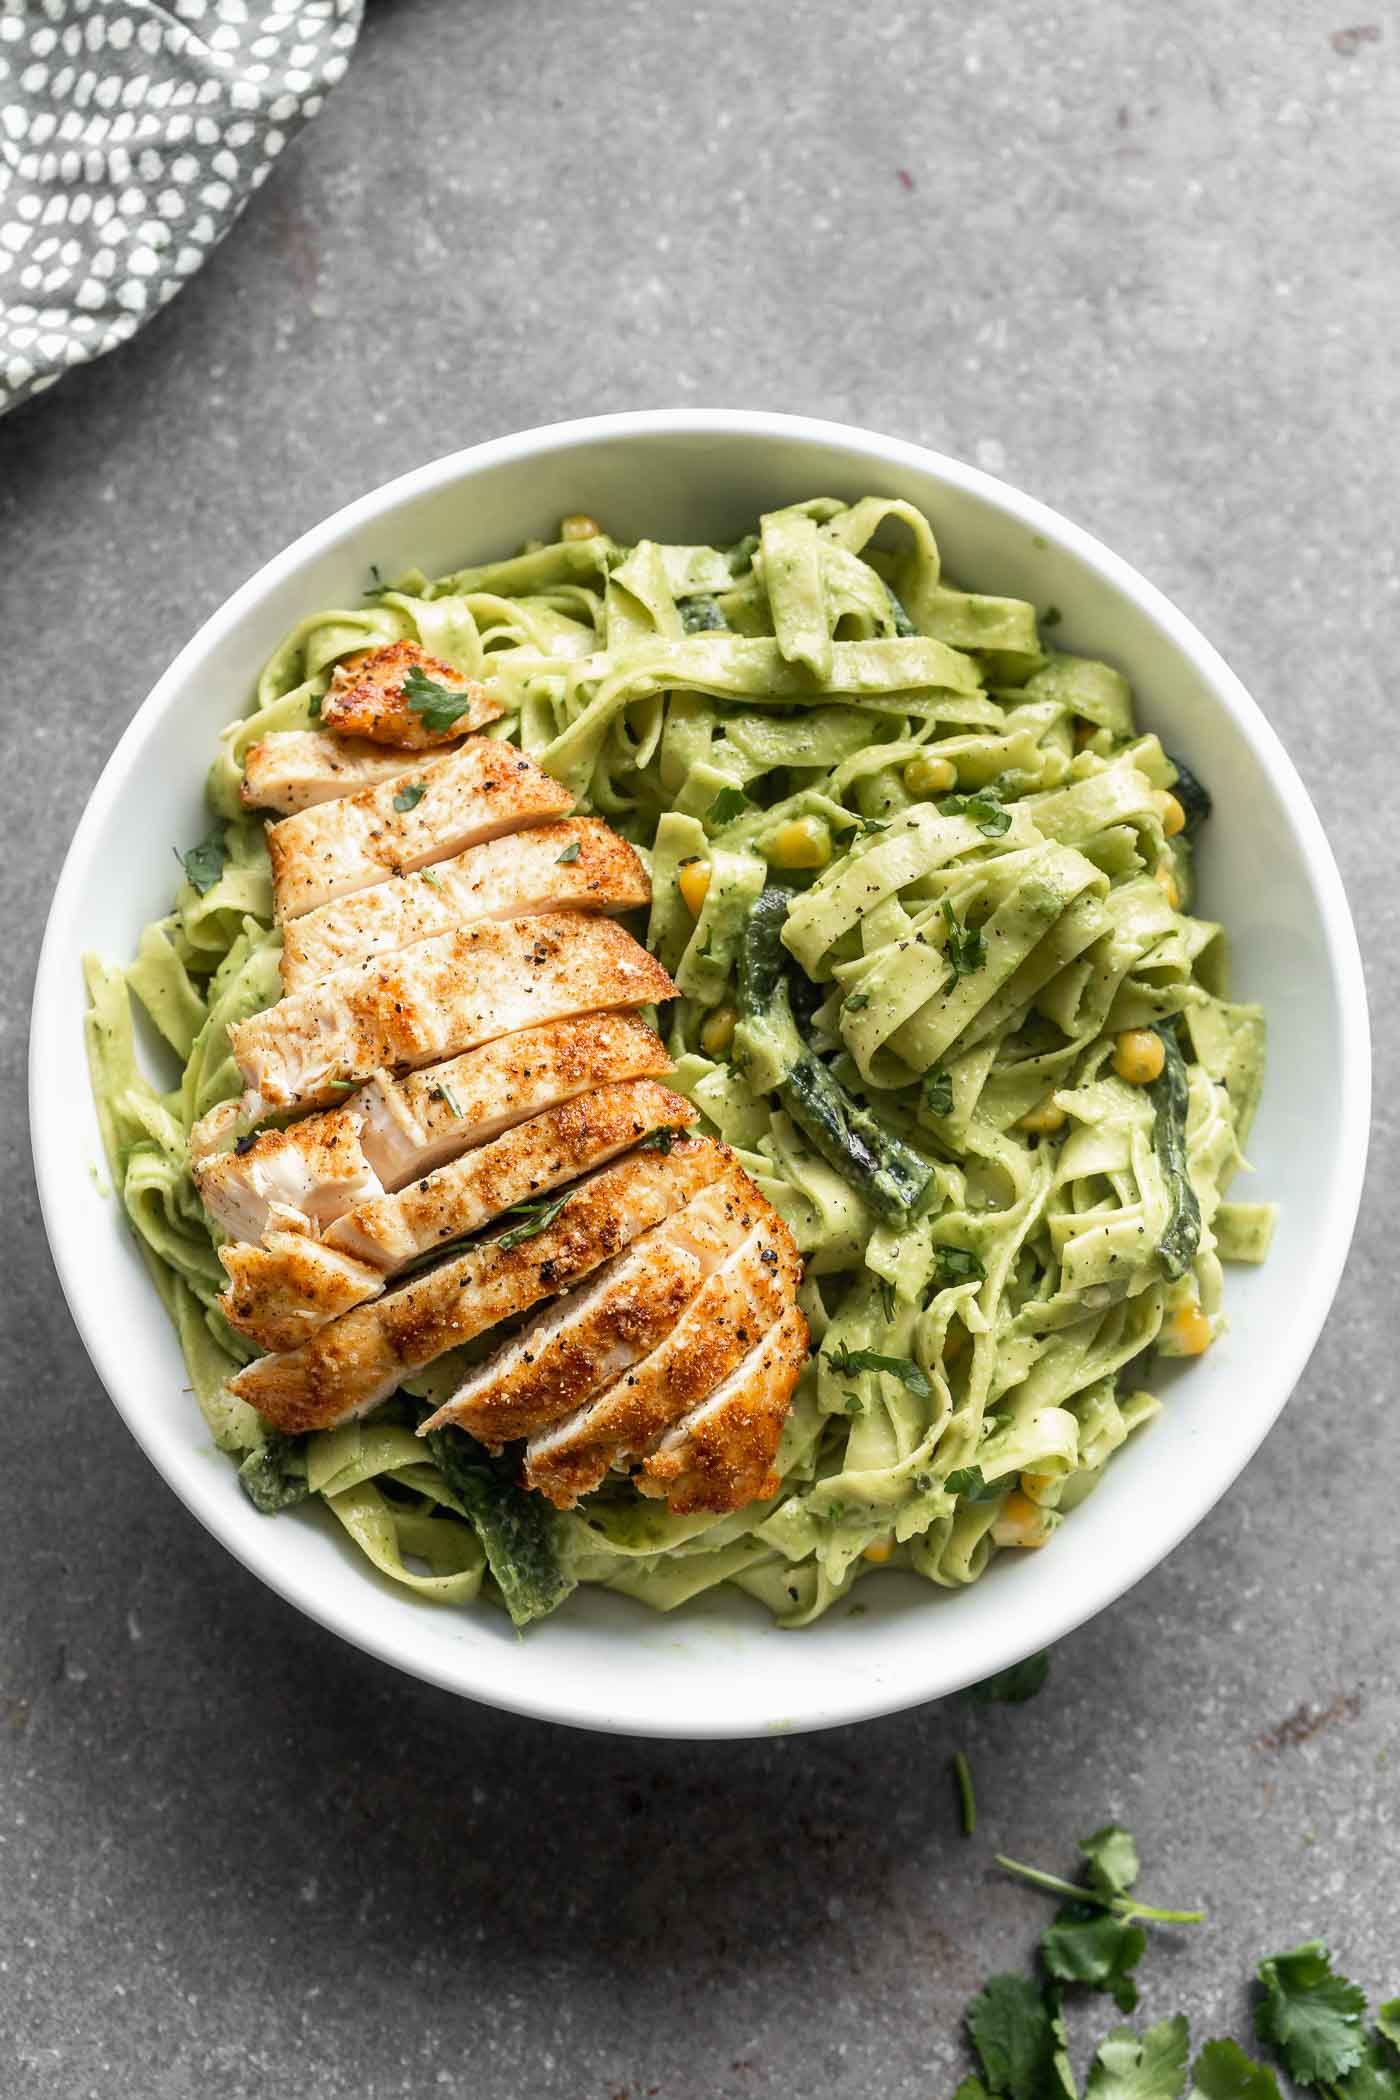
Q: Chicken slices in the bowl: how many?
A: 11